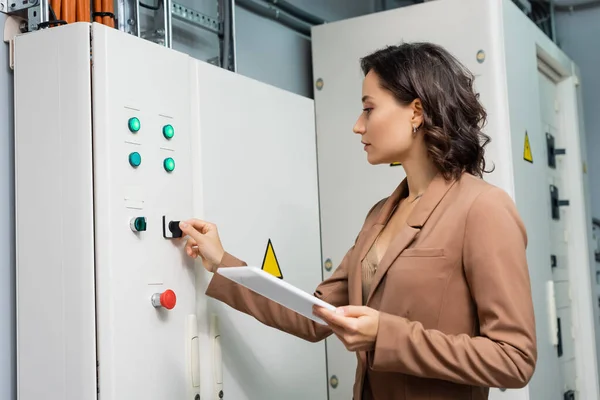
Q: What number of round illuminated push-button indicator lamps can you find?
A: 4